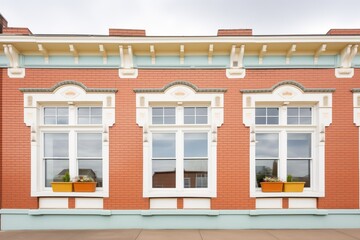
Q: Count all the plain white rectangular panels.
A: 6